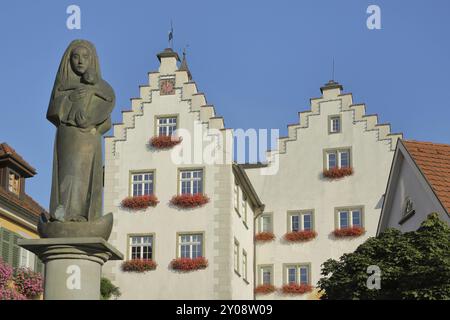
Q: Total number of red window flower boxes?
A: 11